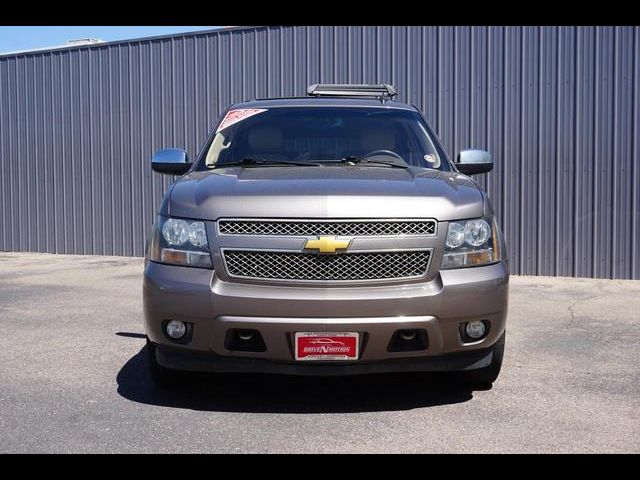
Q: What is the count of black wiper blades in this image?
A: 2